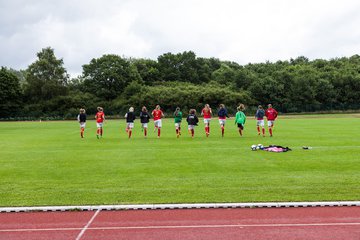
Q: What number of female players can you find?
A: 12